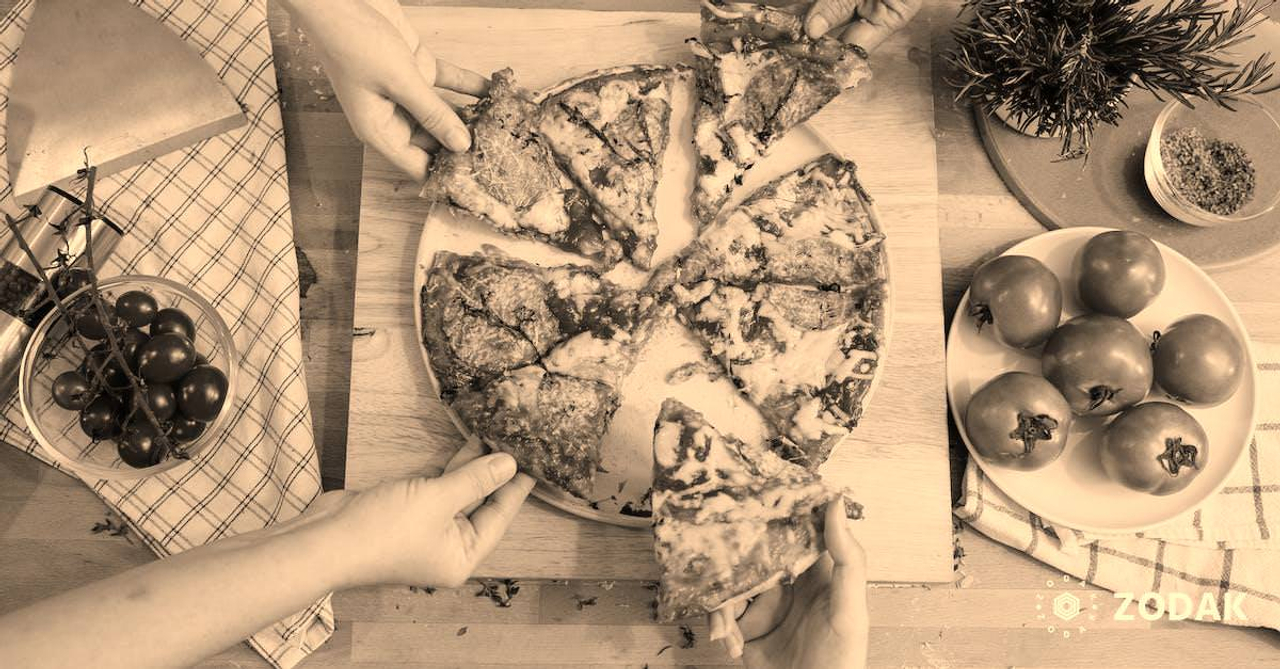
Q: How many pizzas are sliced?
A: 1